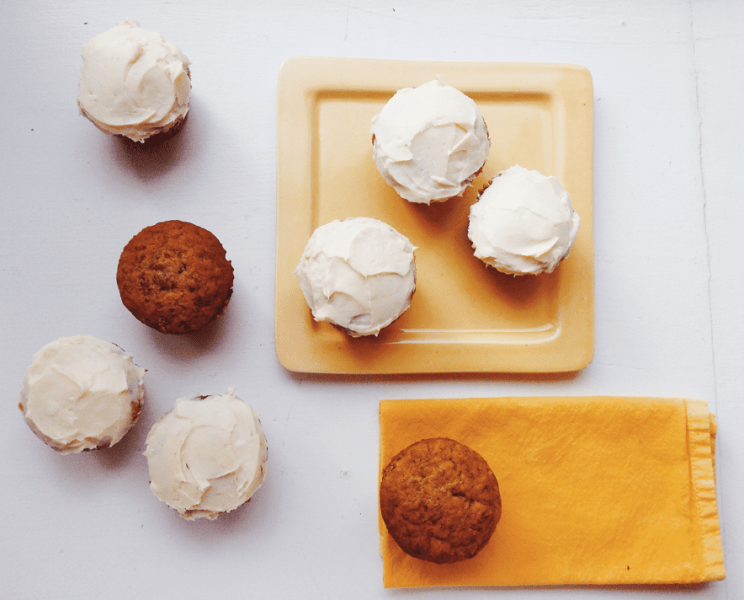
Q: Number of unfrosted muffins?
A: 2